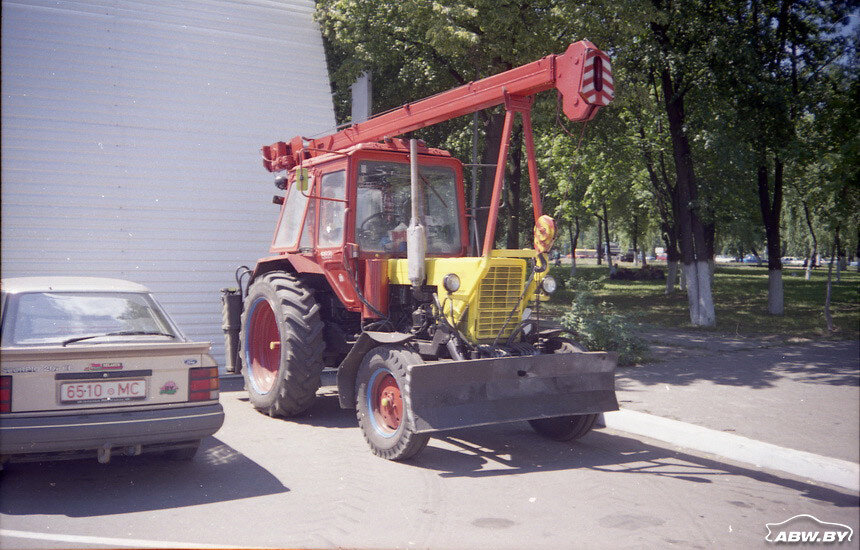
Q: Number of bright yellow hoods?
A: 1